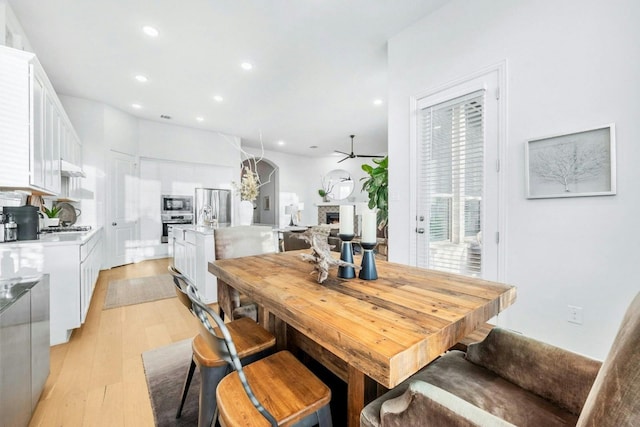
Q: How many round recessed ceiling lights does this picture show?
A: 8